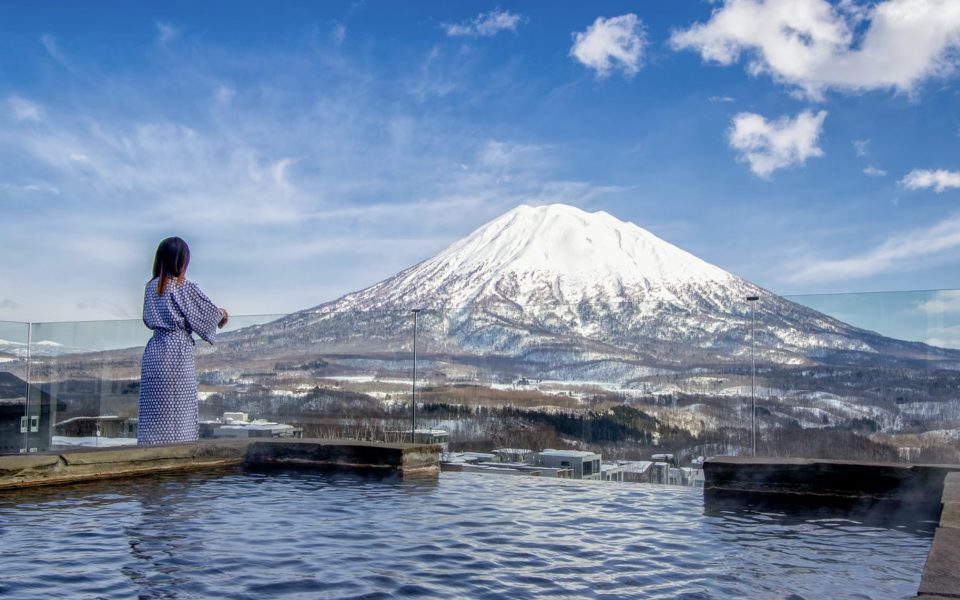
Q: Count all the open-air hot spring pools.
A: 1